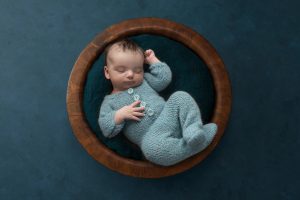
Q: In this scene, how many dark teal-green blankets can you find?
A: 1